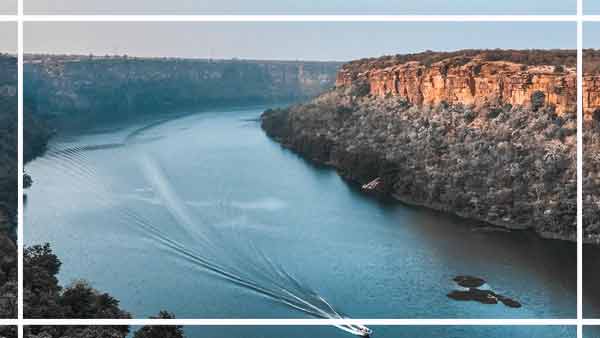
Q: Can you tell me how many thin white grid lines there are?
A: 4